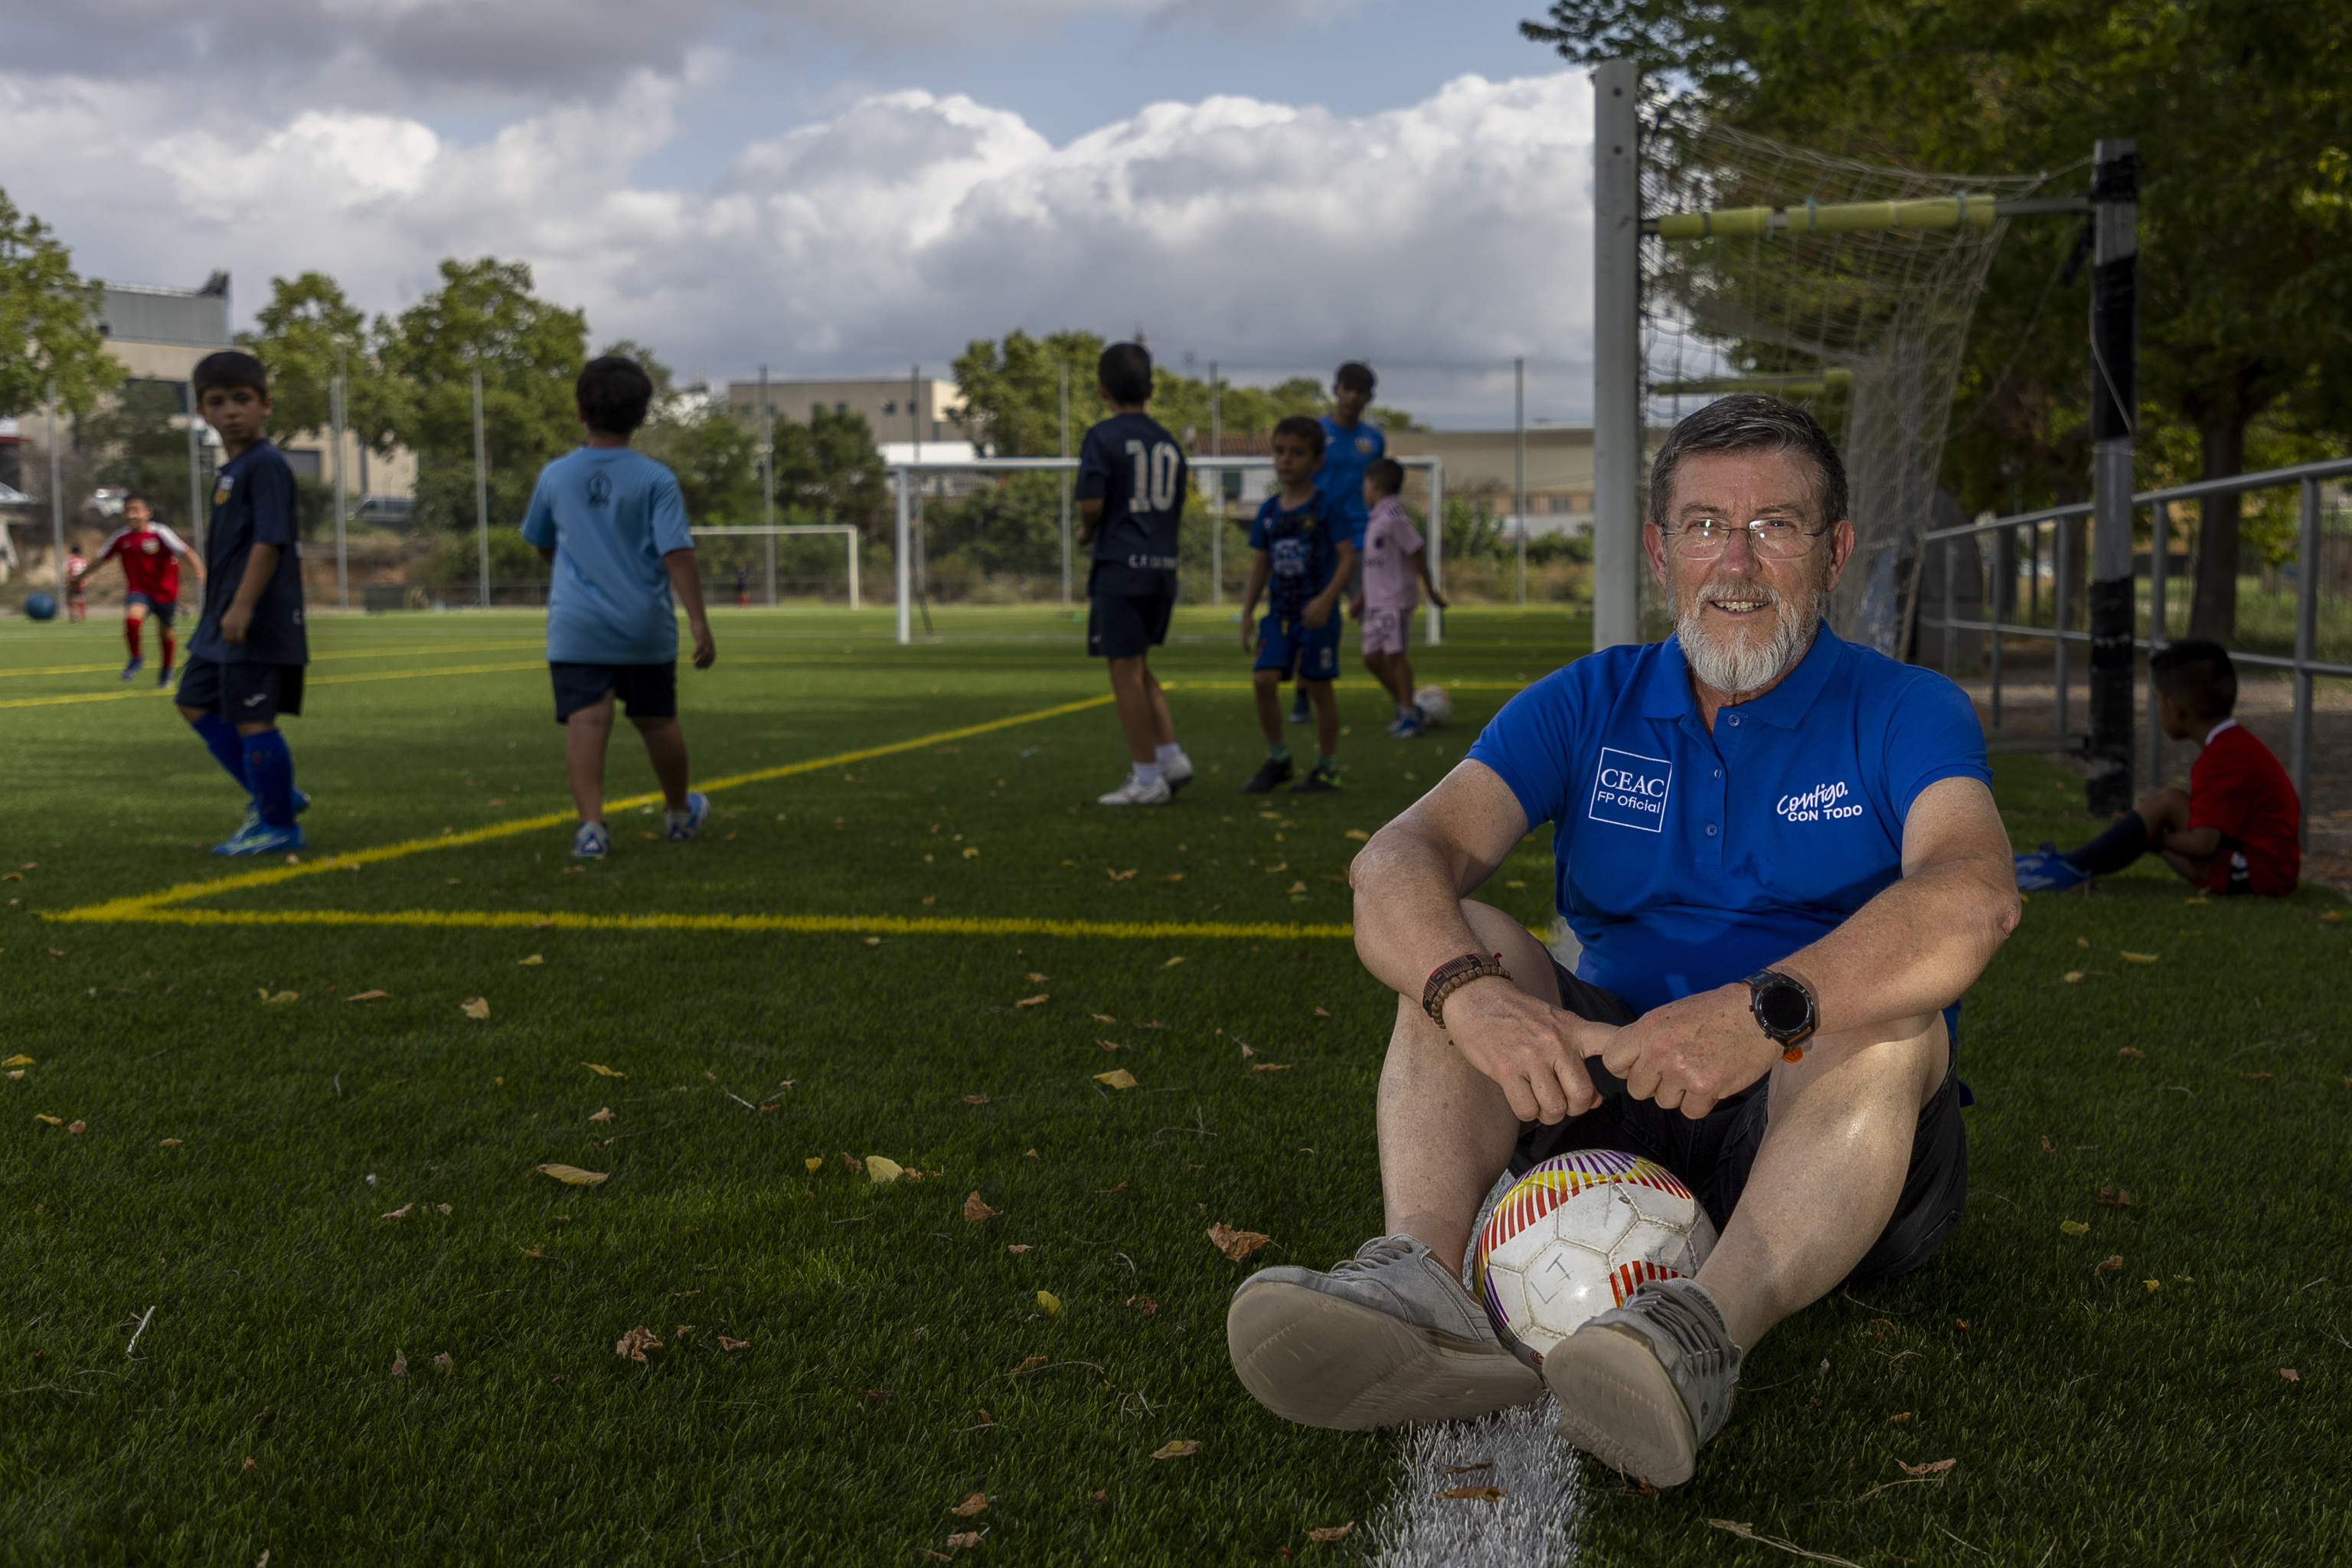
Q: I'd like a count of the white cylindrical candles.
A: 0